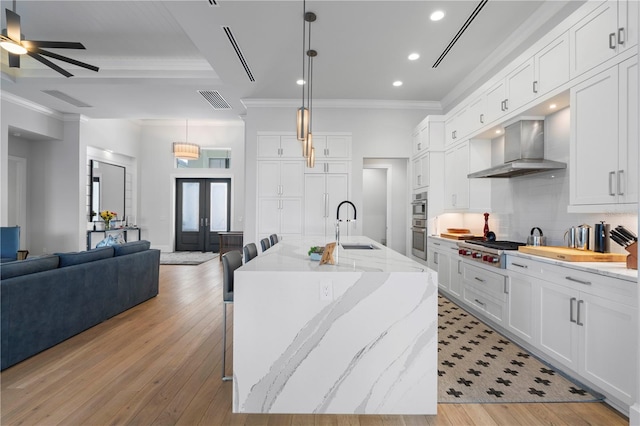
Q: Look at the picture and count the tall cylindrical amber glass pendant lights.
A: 3